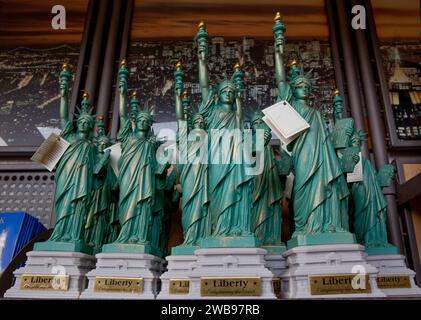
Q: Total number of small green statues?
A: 12